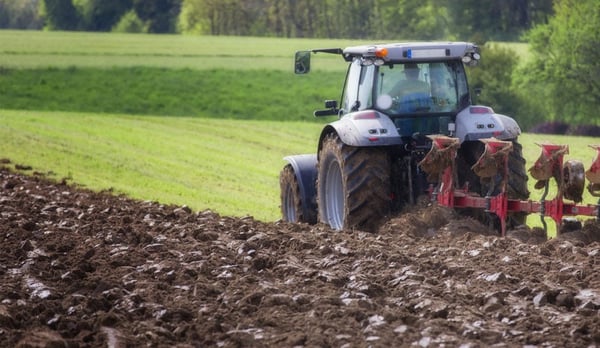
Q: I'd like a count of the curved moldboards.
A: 4